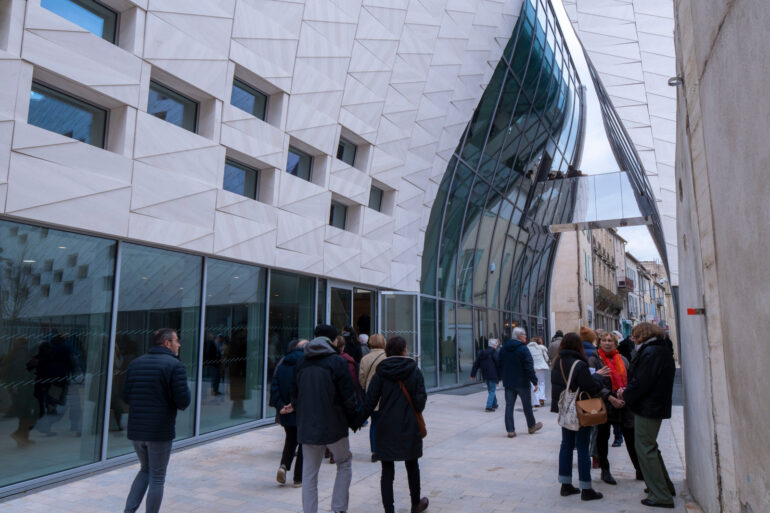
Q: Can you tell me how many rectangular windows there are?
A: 9